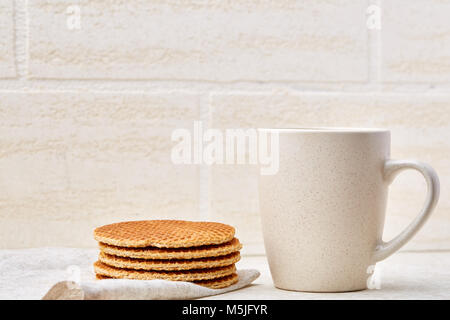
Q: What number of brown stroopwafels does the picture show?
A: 5